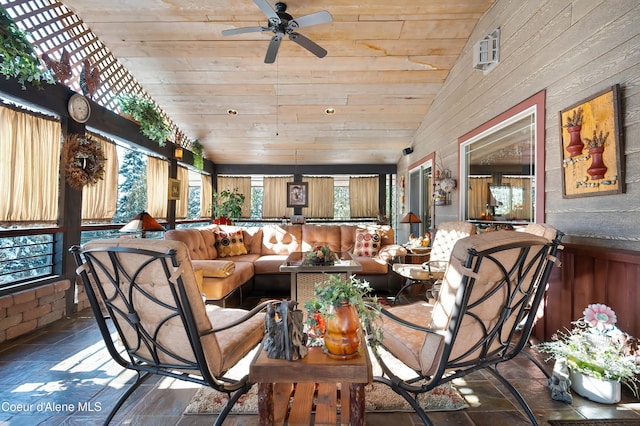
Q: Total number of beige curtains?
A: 9